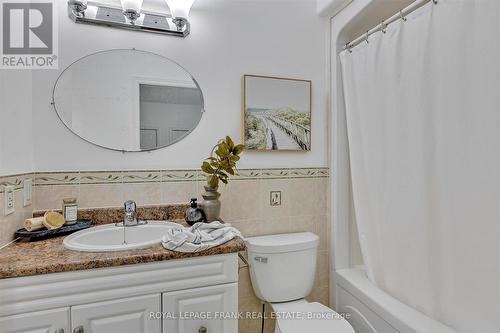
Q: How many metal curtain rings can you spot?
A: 5